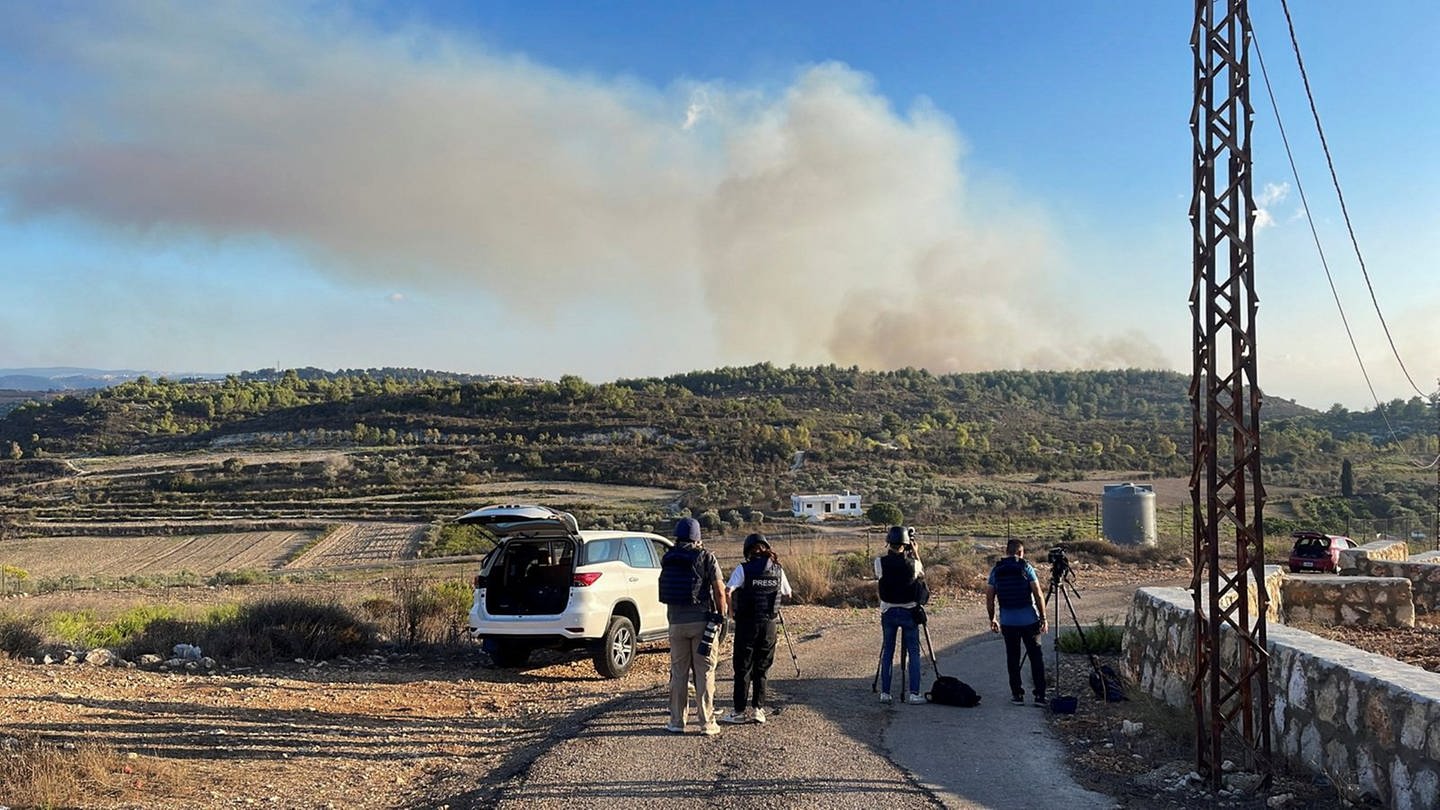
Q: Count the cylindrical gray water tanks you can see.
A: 1